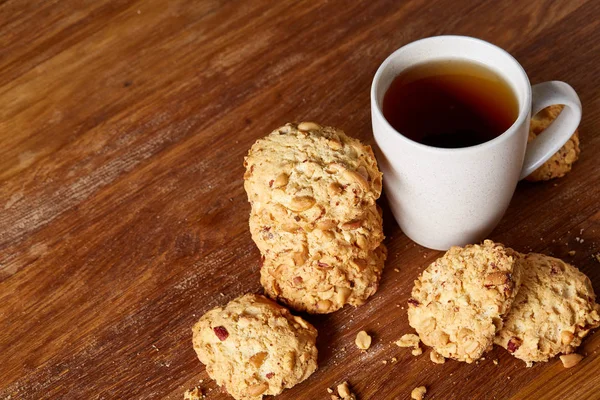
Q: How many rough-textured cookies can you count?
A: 7